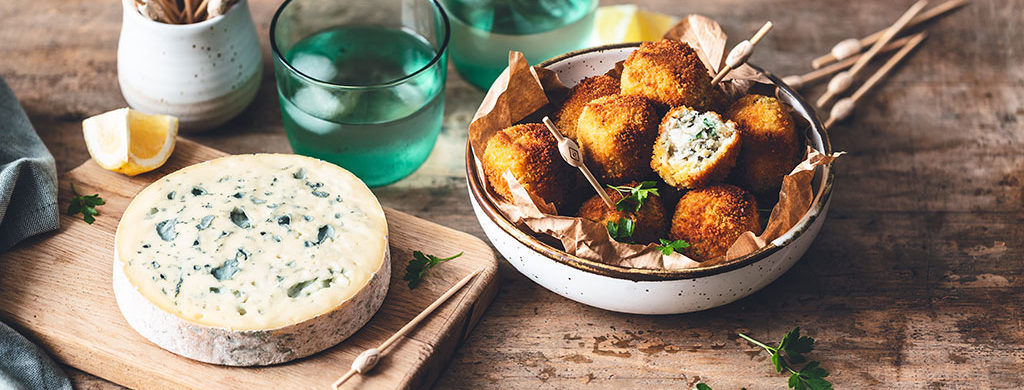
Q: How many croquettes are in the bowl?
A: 8